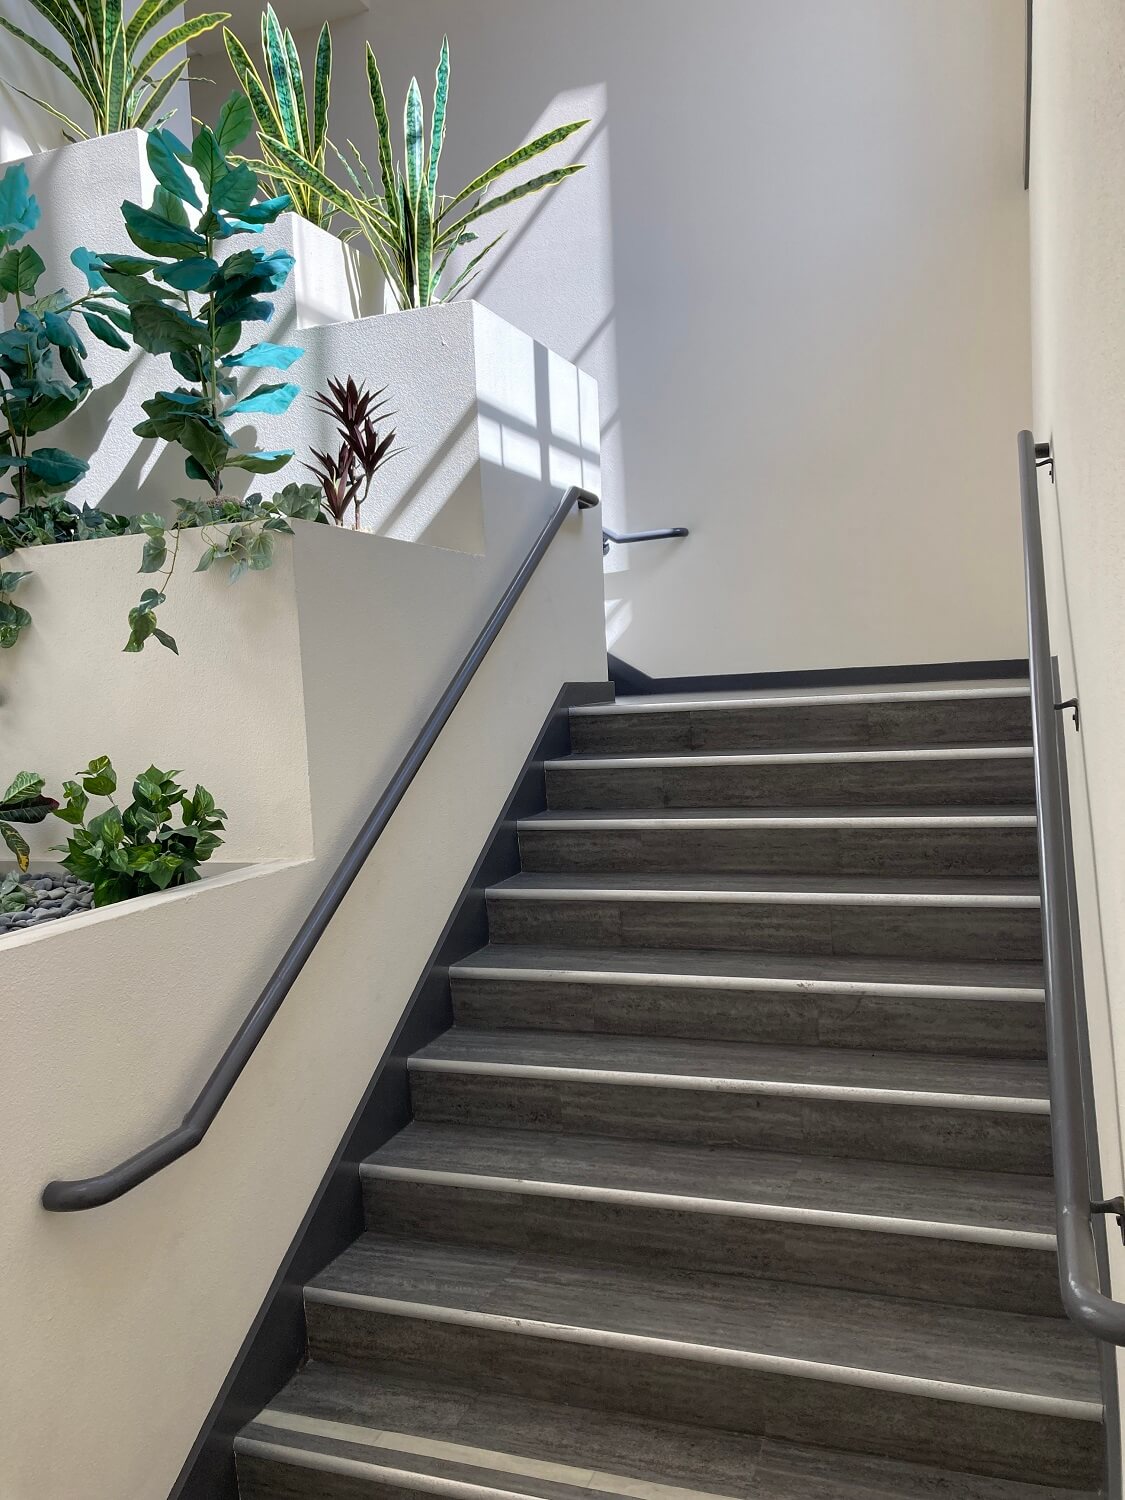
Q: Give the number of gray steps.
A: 9